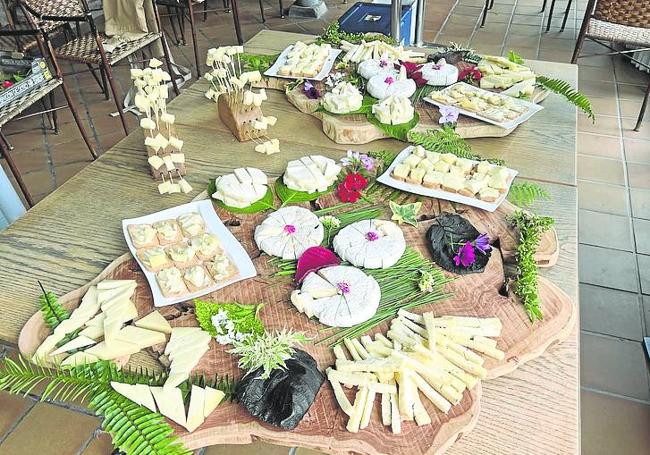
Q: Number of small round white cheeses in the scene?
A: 10